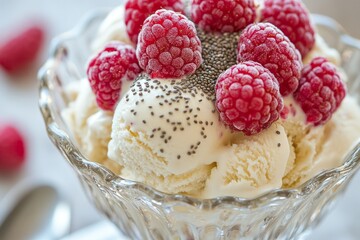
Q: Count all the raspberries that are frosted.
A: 8